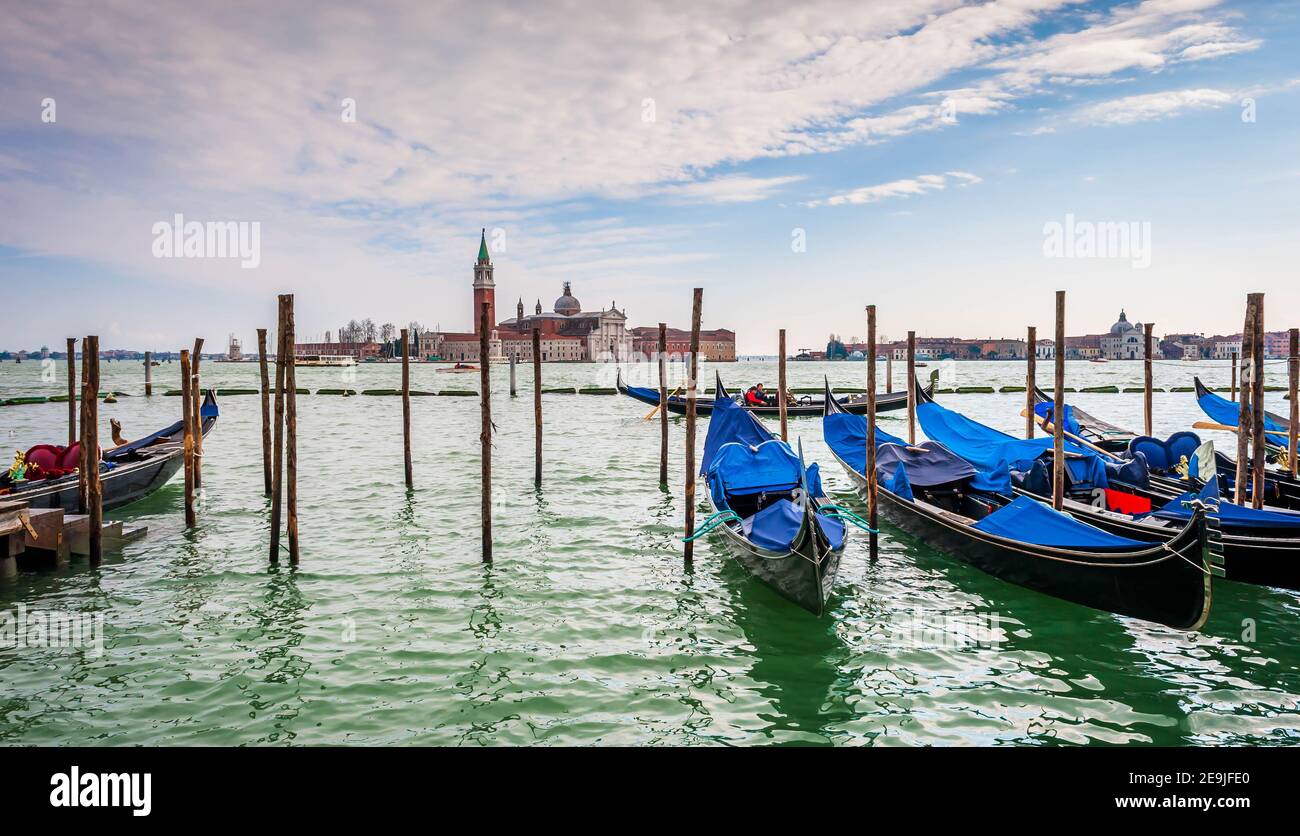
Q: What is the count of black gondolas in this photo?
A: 7